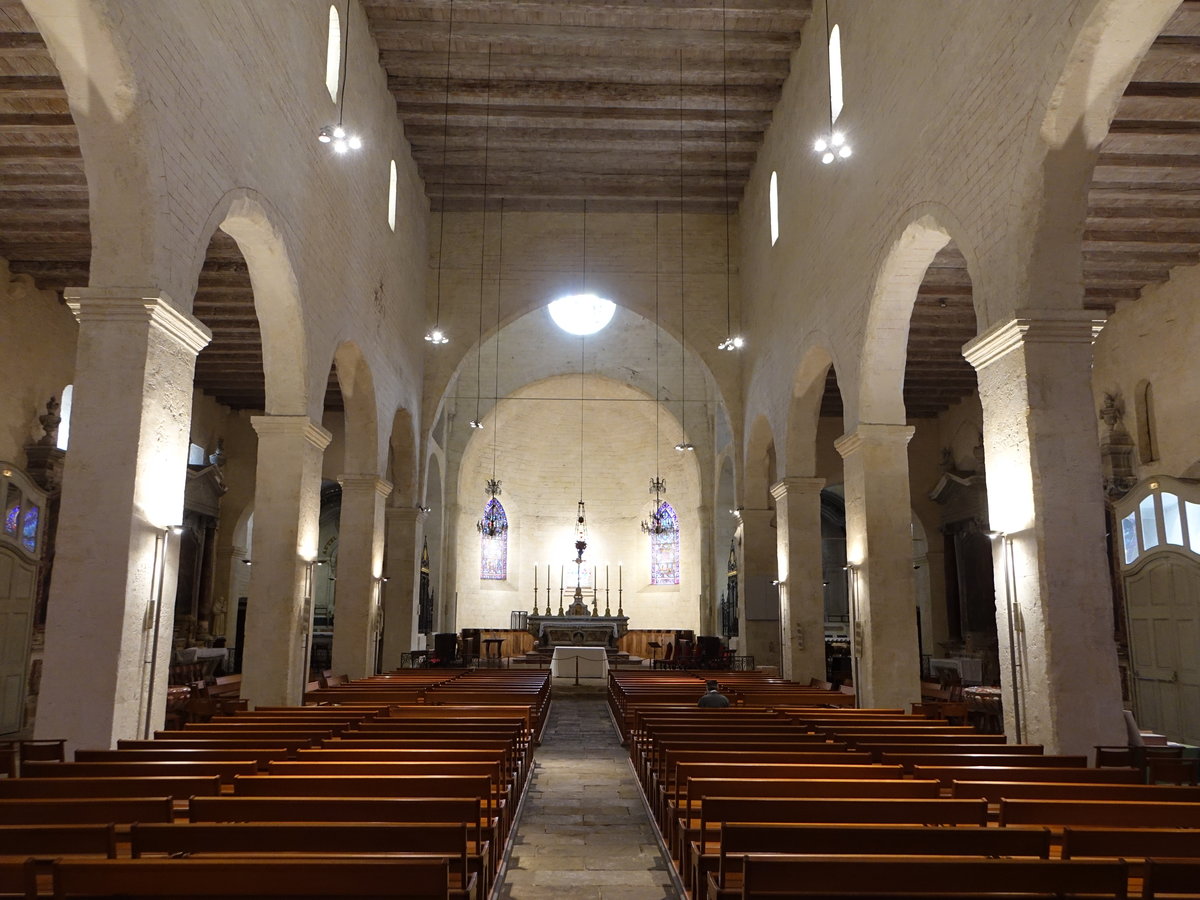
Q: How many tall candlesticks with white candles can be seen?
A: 6